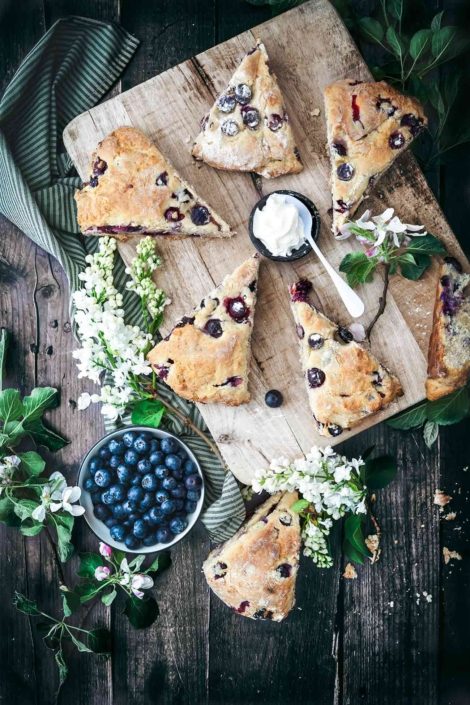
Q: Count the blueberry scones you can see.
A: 7